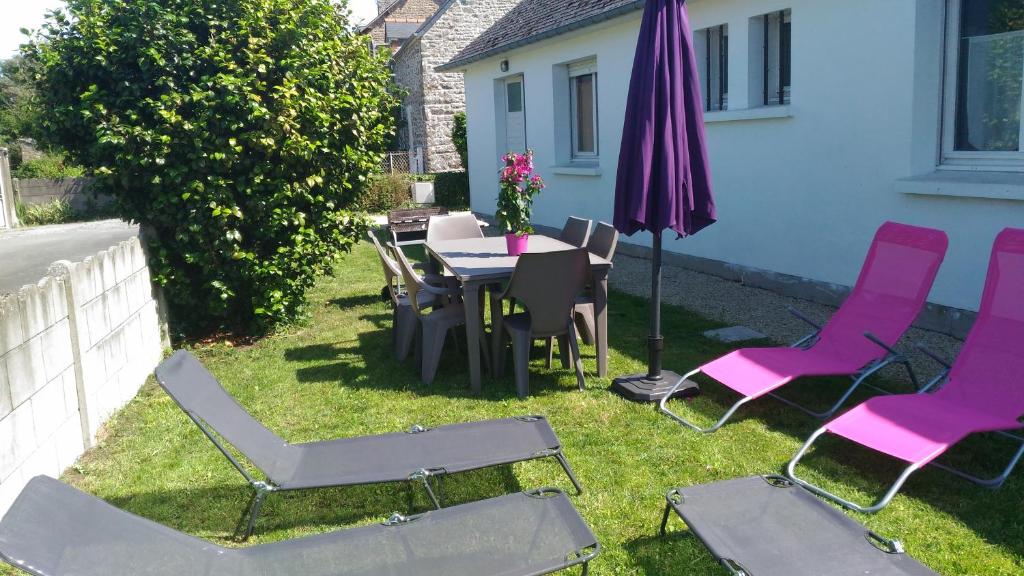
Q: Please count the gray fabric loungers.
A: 3